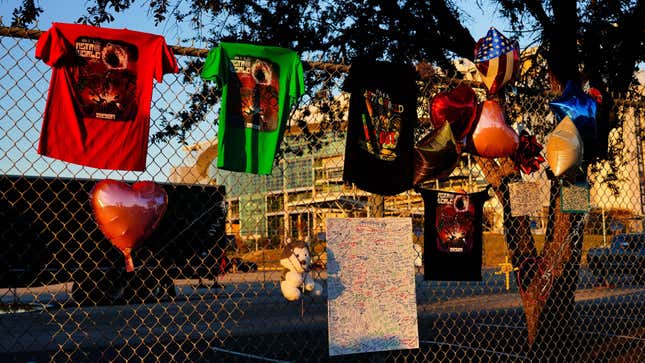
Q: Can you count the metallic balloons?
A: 7